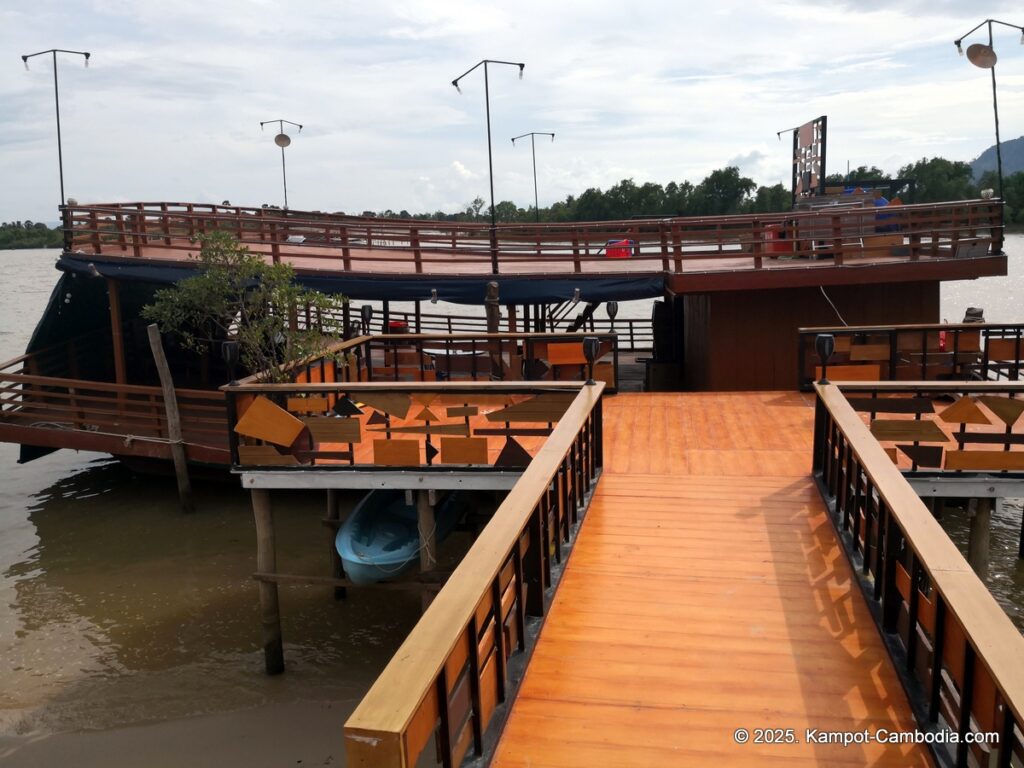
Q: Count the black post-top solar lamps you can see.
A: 5